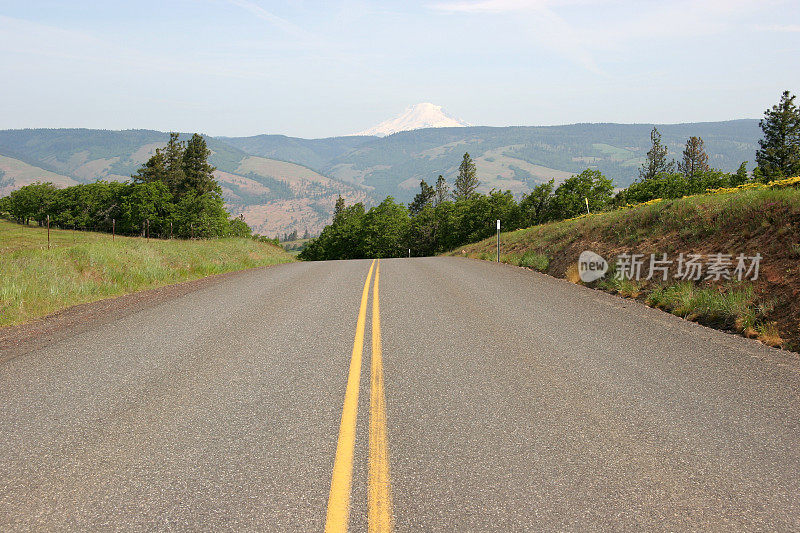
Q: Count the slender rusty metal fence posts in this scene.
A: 5